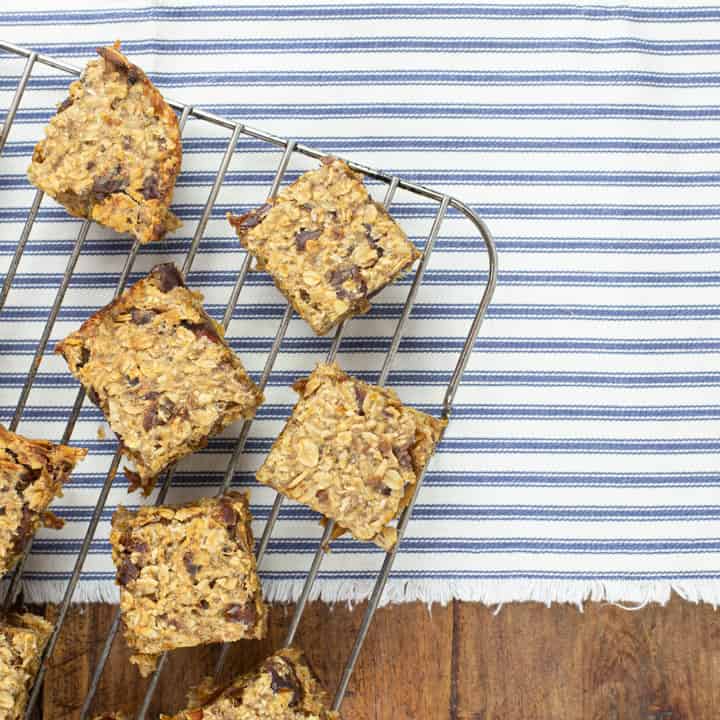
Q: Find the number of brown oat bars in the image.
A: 8